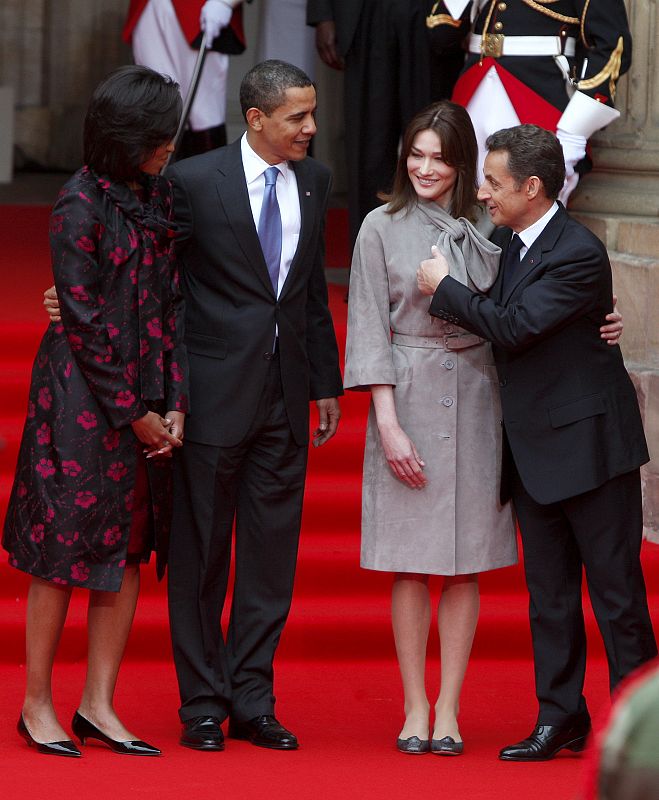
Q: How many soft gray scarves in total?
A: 1